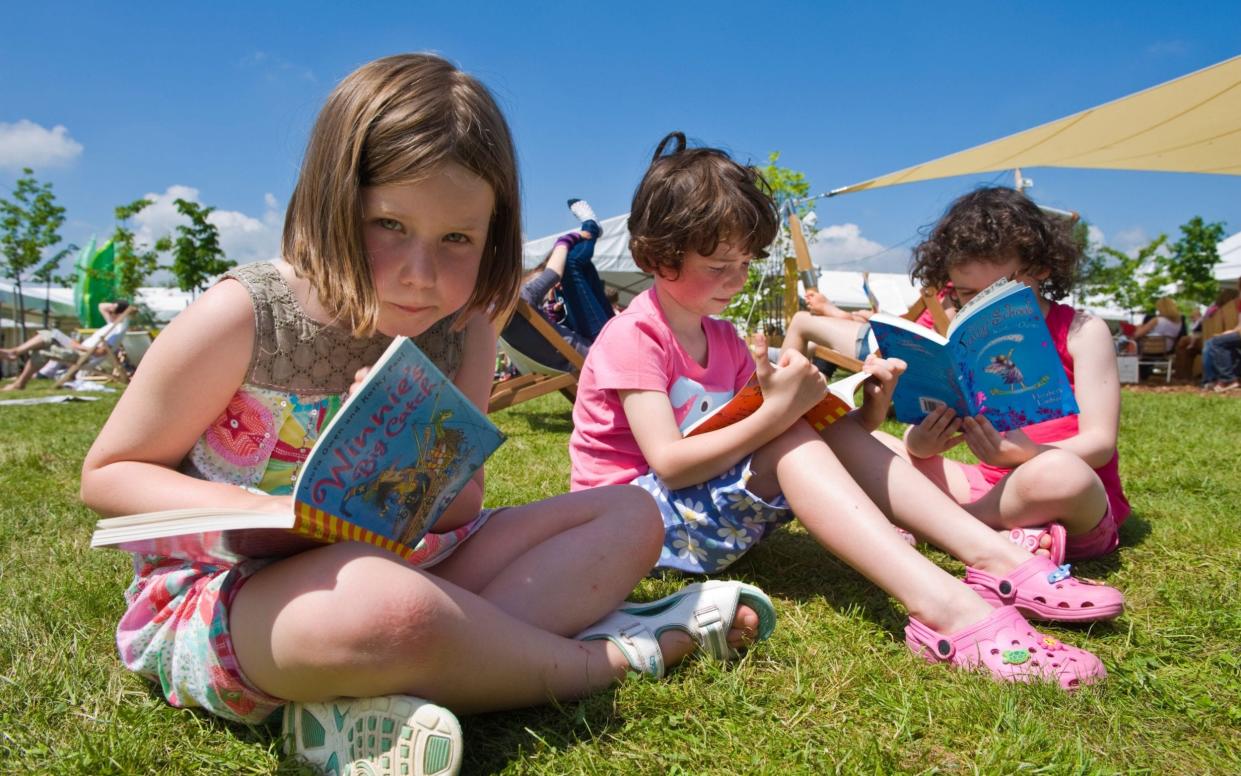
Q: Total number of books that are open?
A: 3